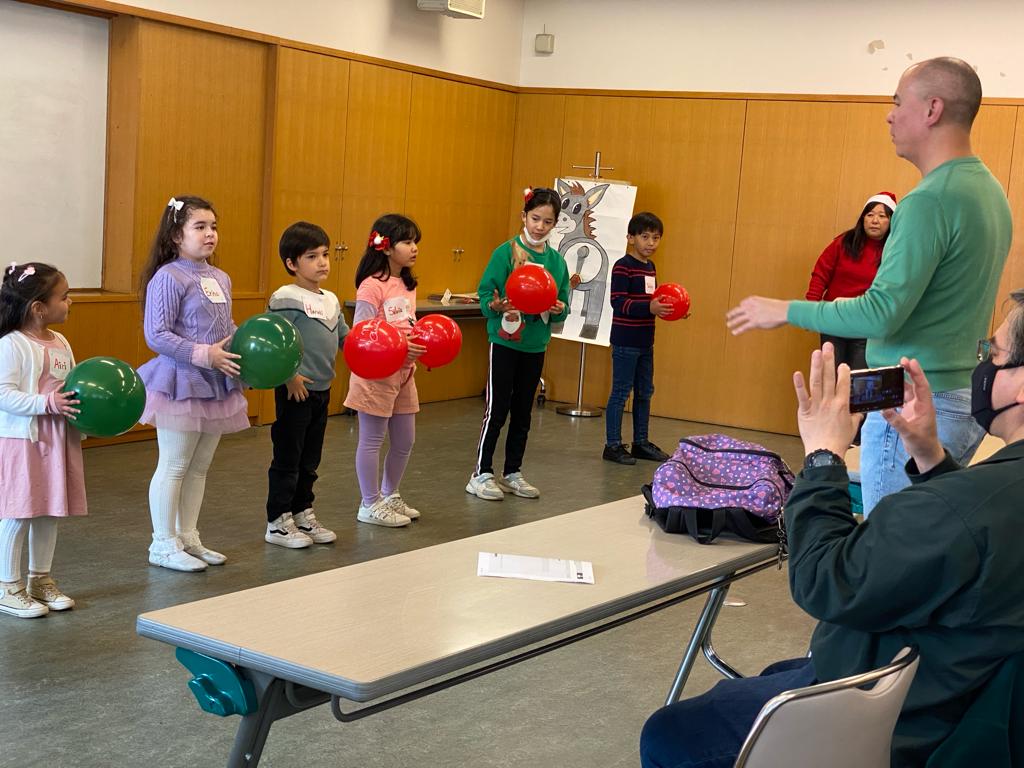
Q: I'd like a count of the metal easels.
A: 1